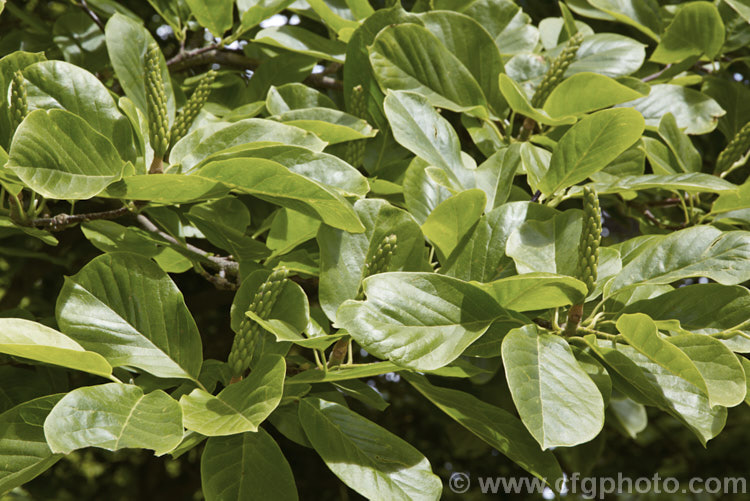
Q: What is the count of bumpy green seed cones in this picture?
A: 9